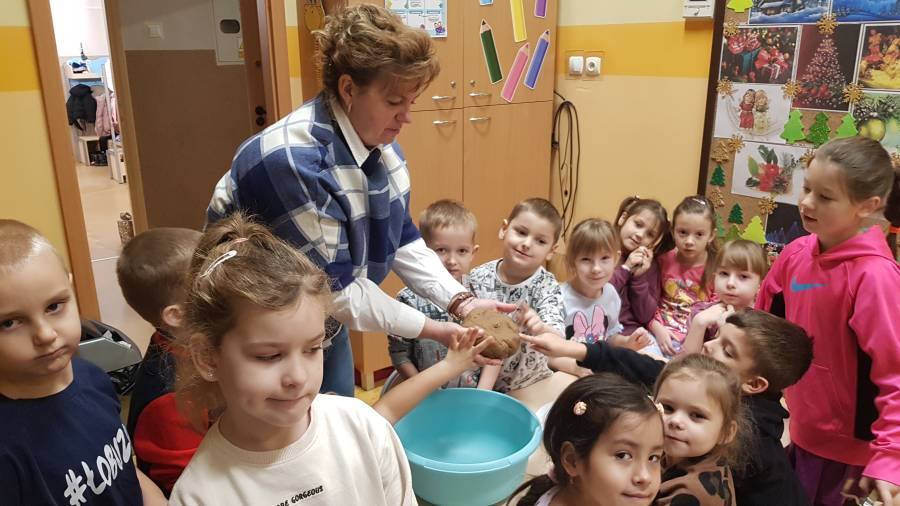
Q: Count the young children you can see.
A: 13